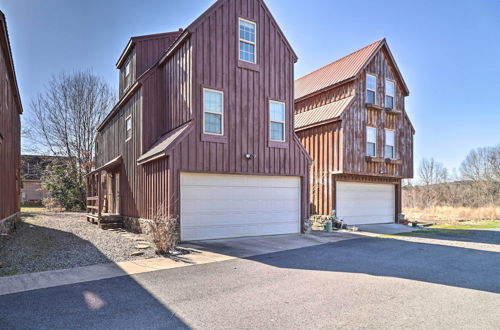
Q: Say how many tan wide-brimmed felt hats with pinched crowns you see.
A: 0